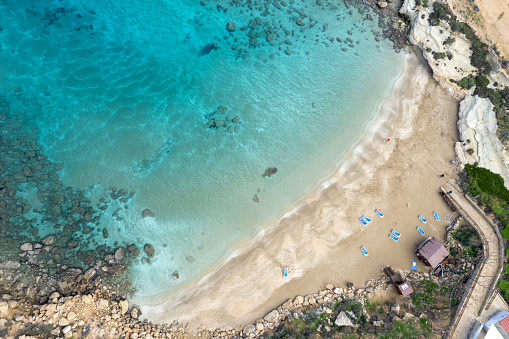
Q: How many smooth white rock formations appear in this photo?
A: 2